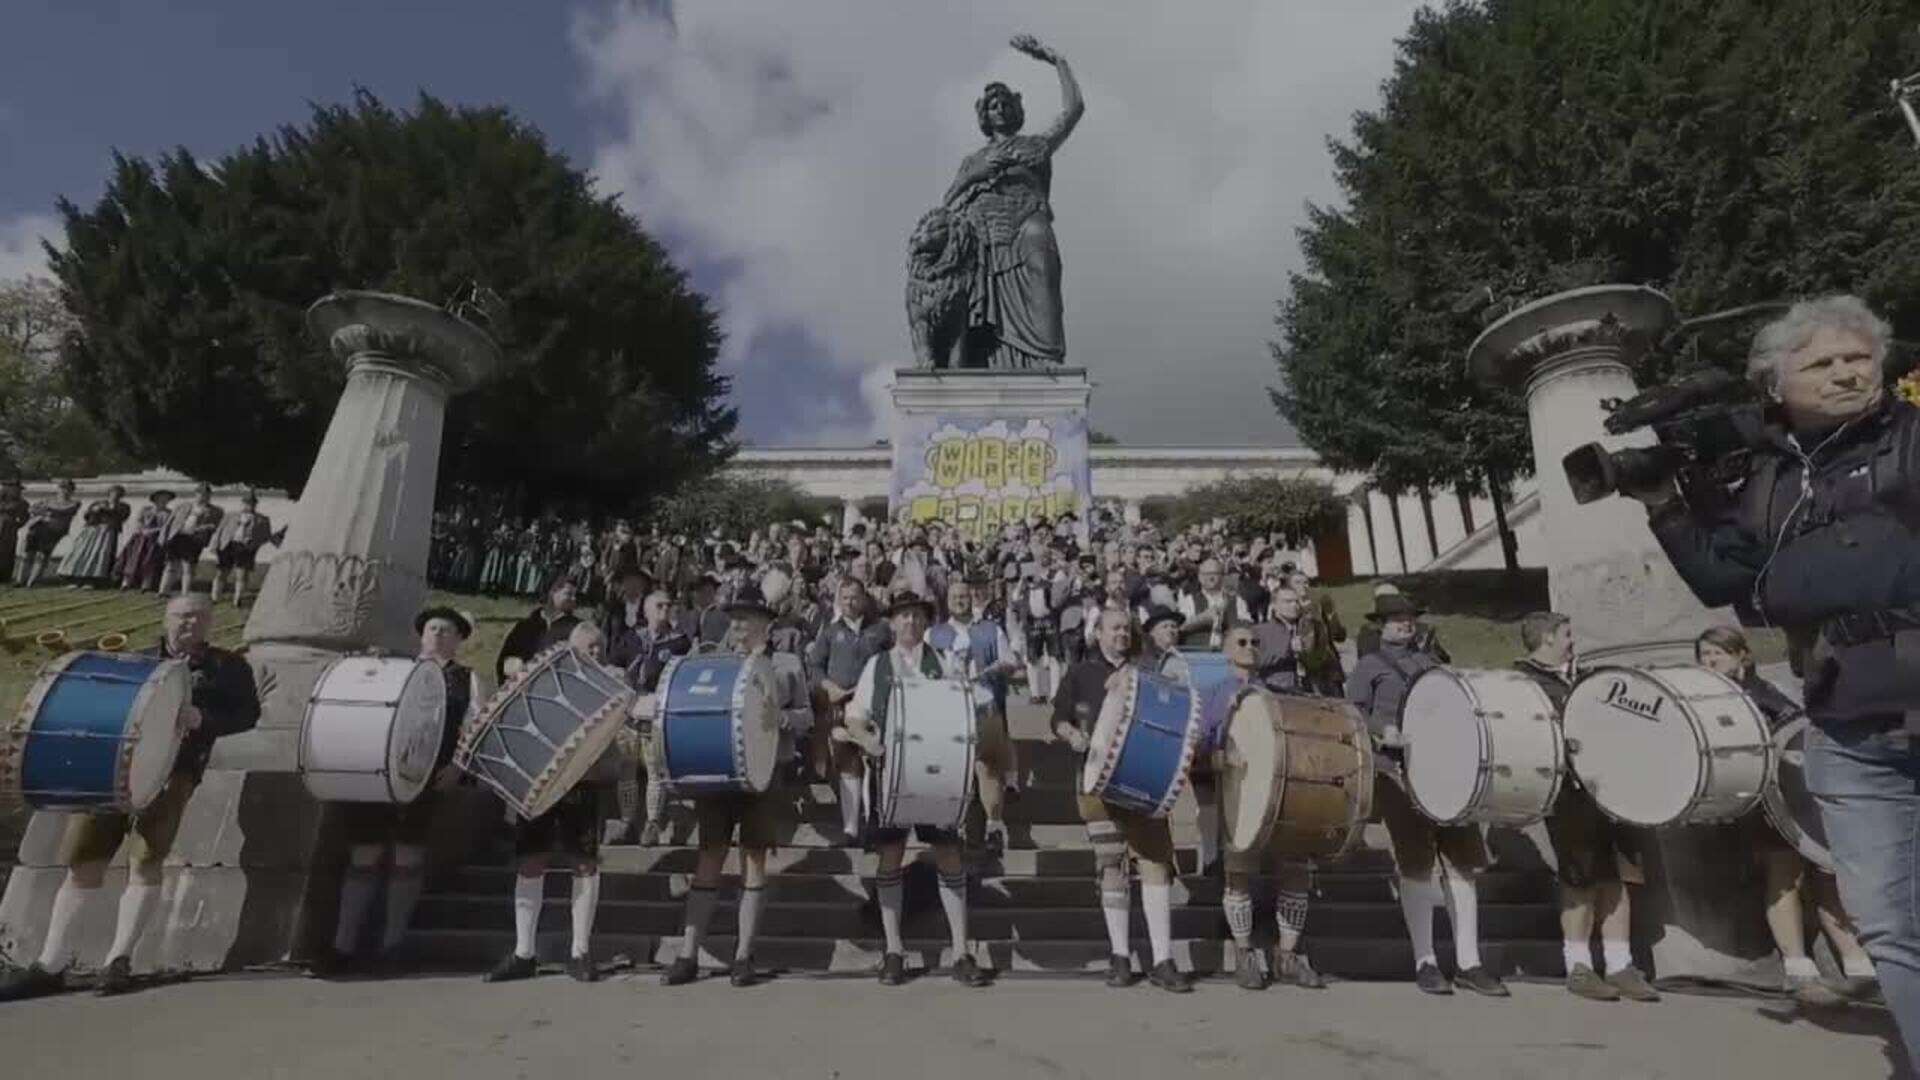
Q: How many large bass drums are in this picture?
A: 11